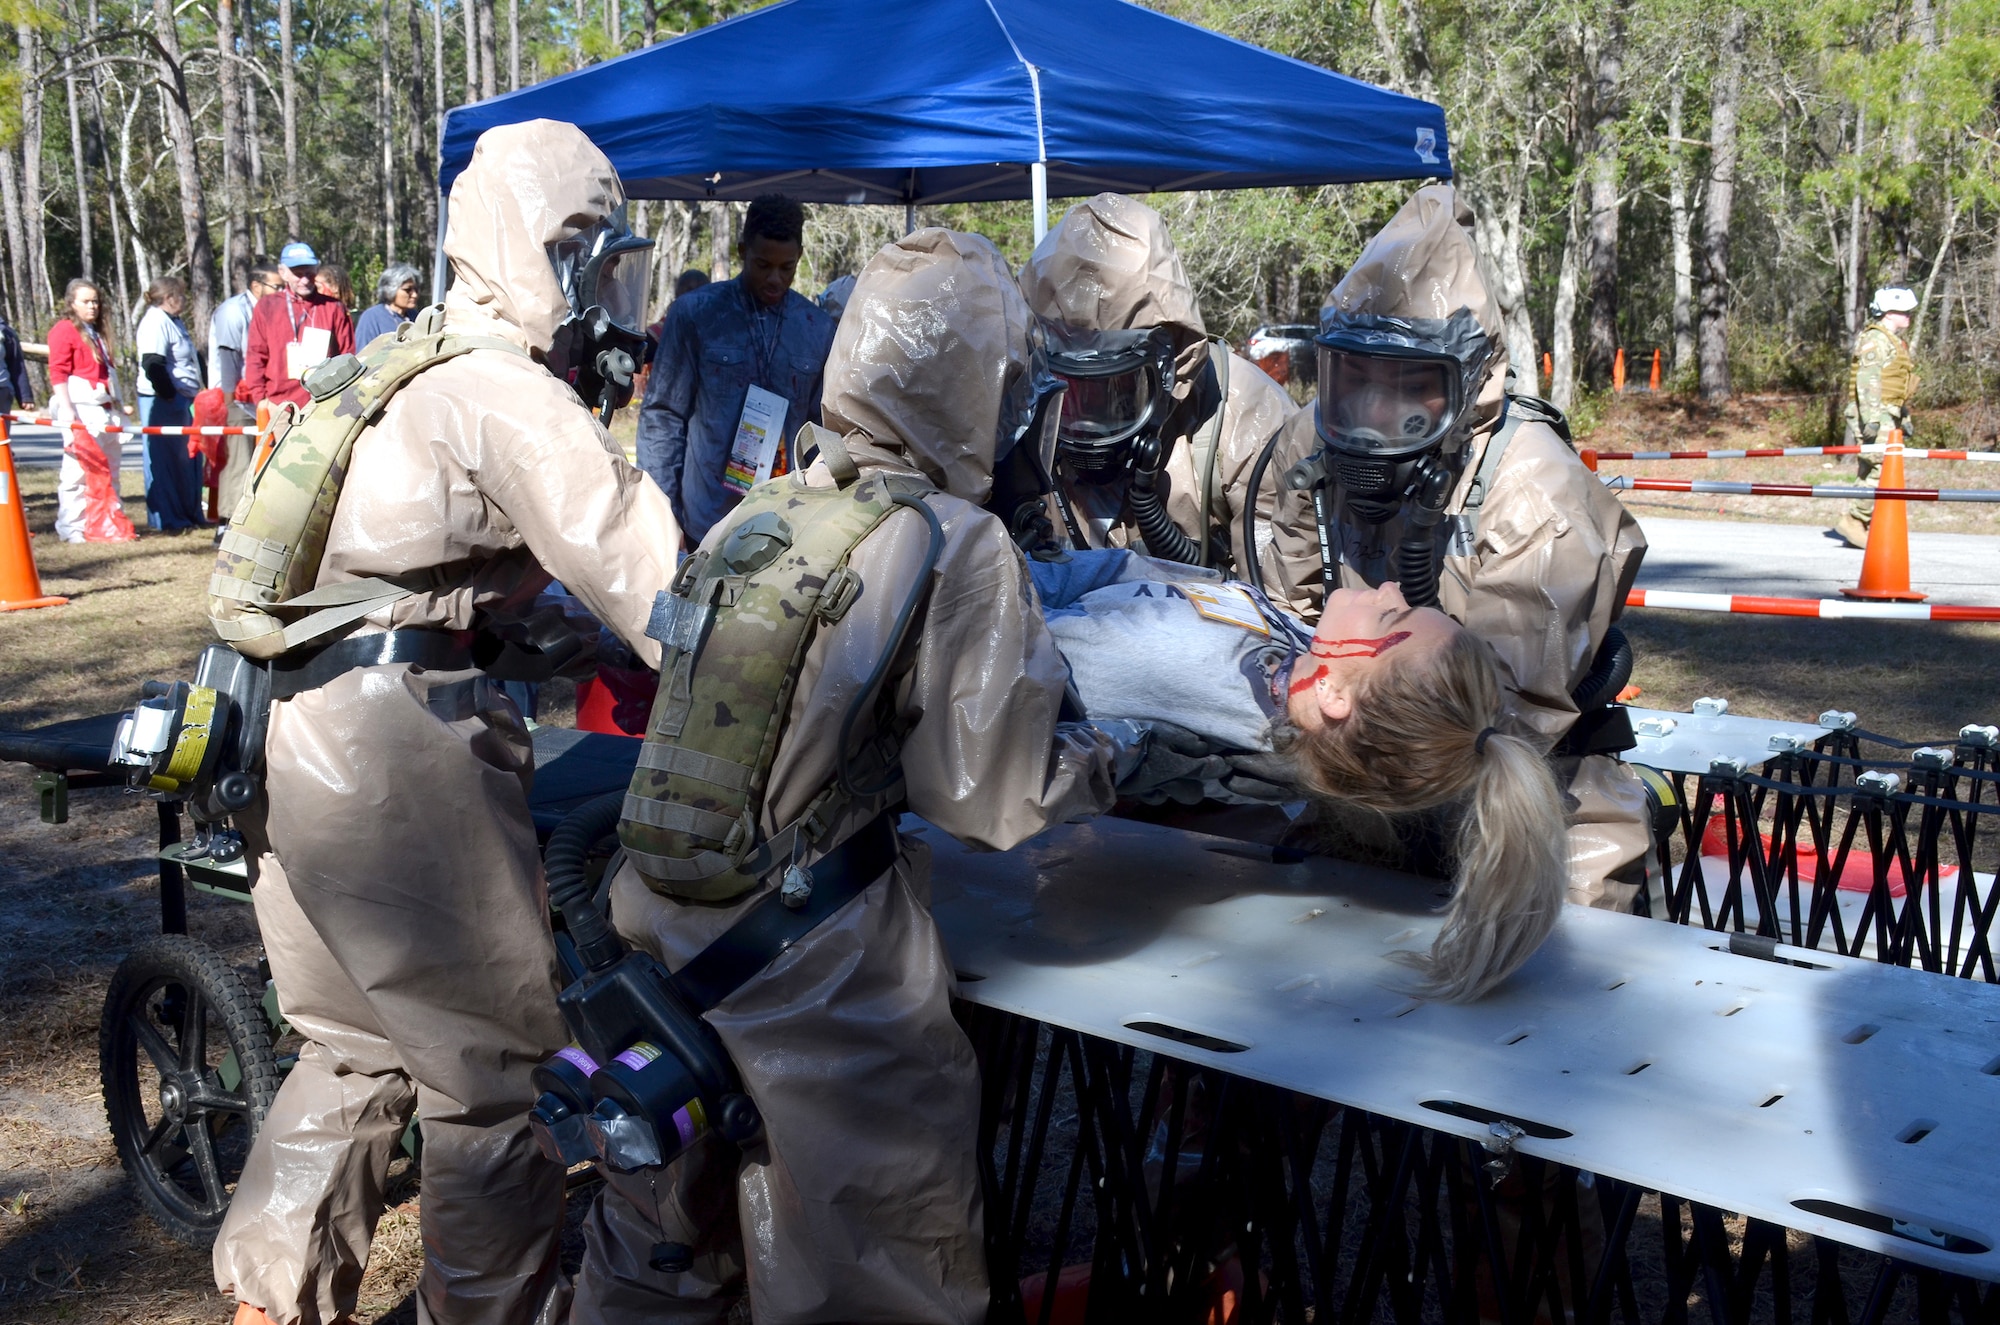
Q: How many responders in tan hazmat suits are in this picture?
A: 4